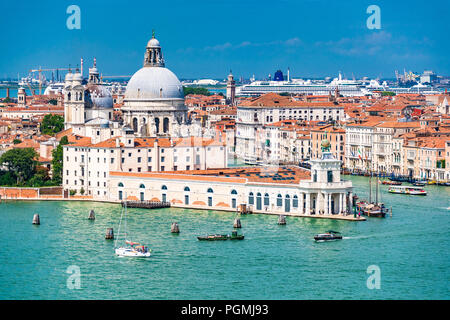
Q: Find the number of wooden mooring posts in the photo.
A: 6